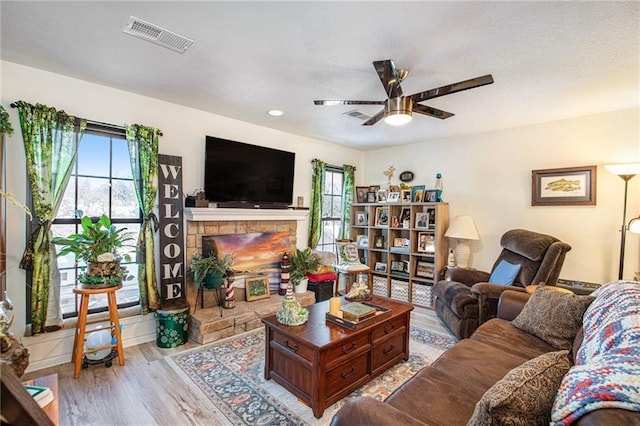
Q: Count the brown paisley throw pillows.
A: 2